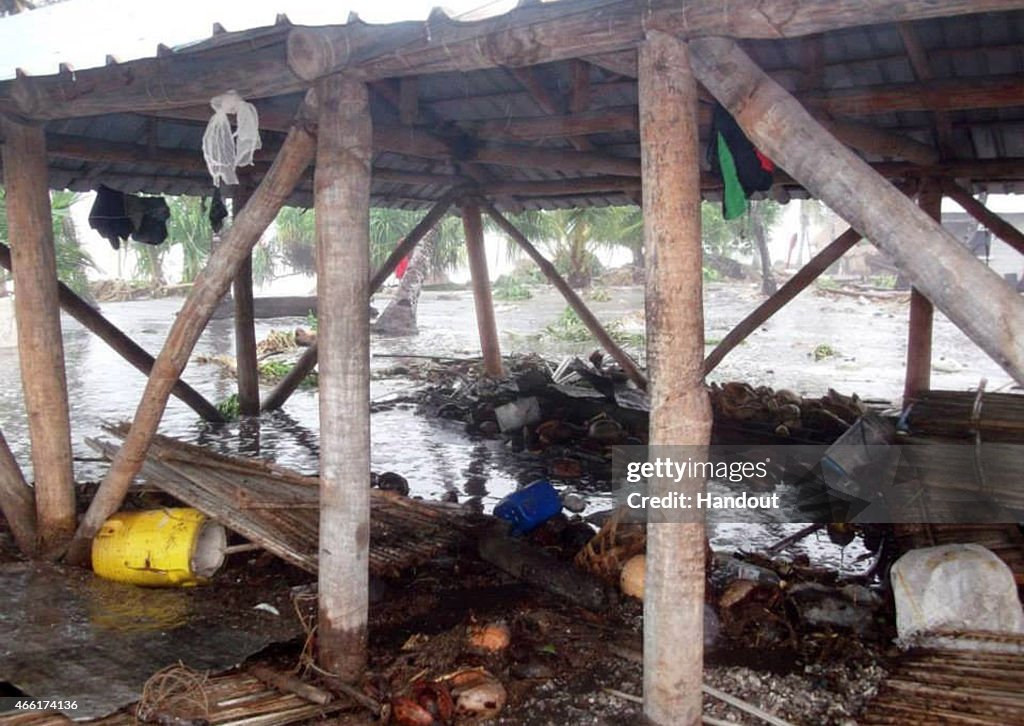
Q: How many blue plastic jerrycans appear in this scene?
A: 1